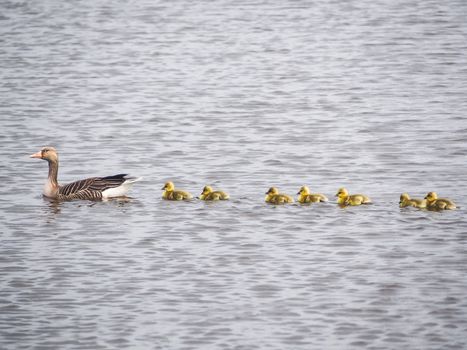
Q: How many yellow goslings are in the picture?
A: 7